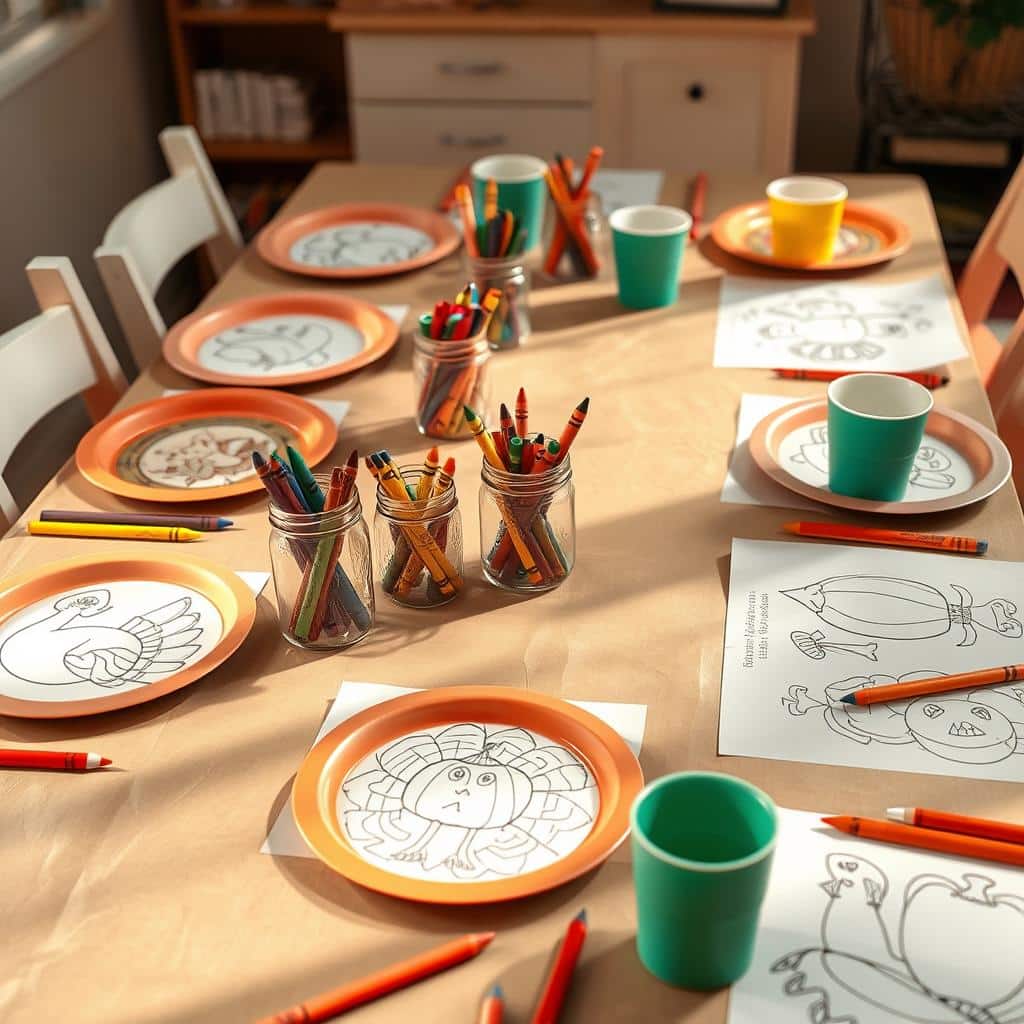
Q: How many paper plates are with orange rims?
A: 7